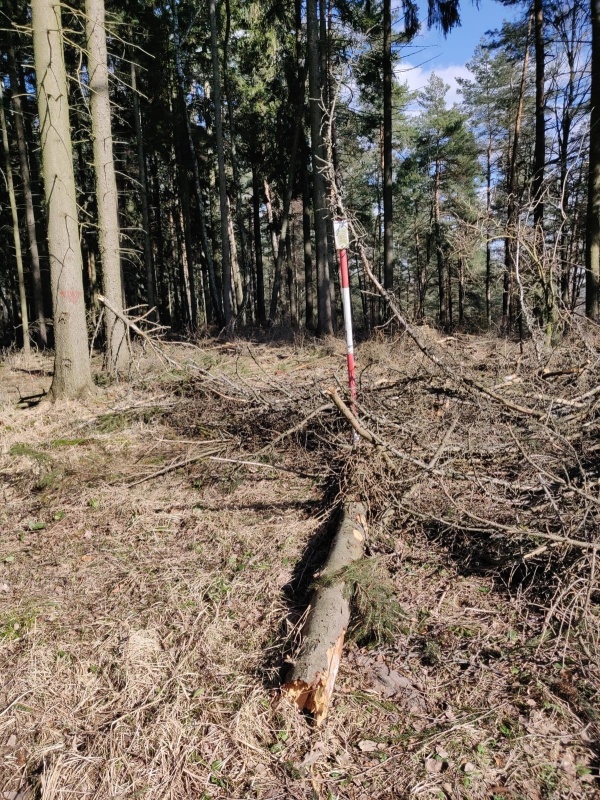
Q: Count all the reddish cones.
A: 0